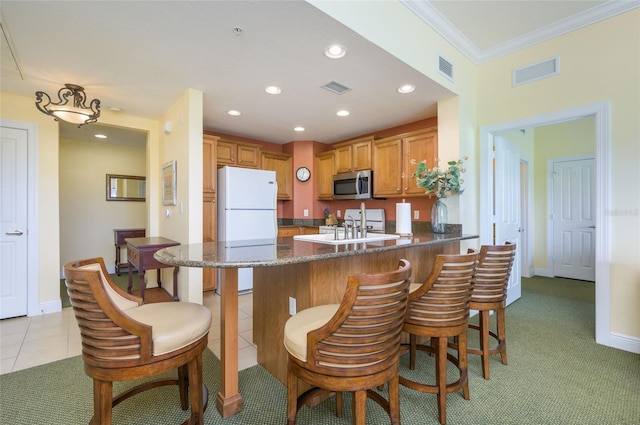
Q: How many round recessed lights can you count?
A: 7